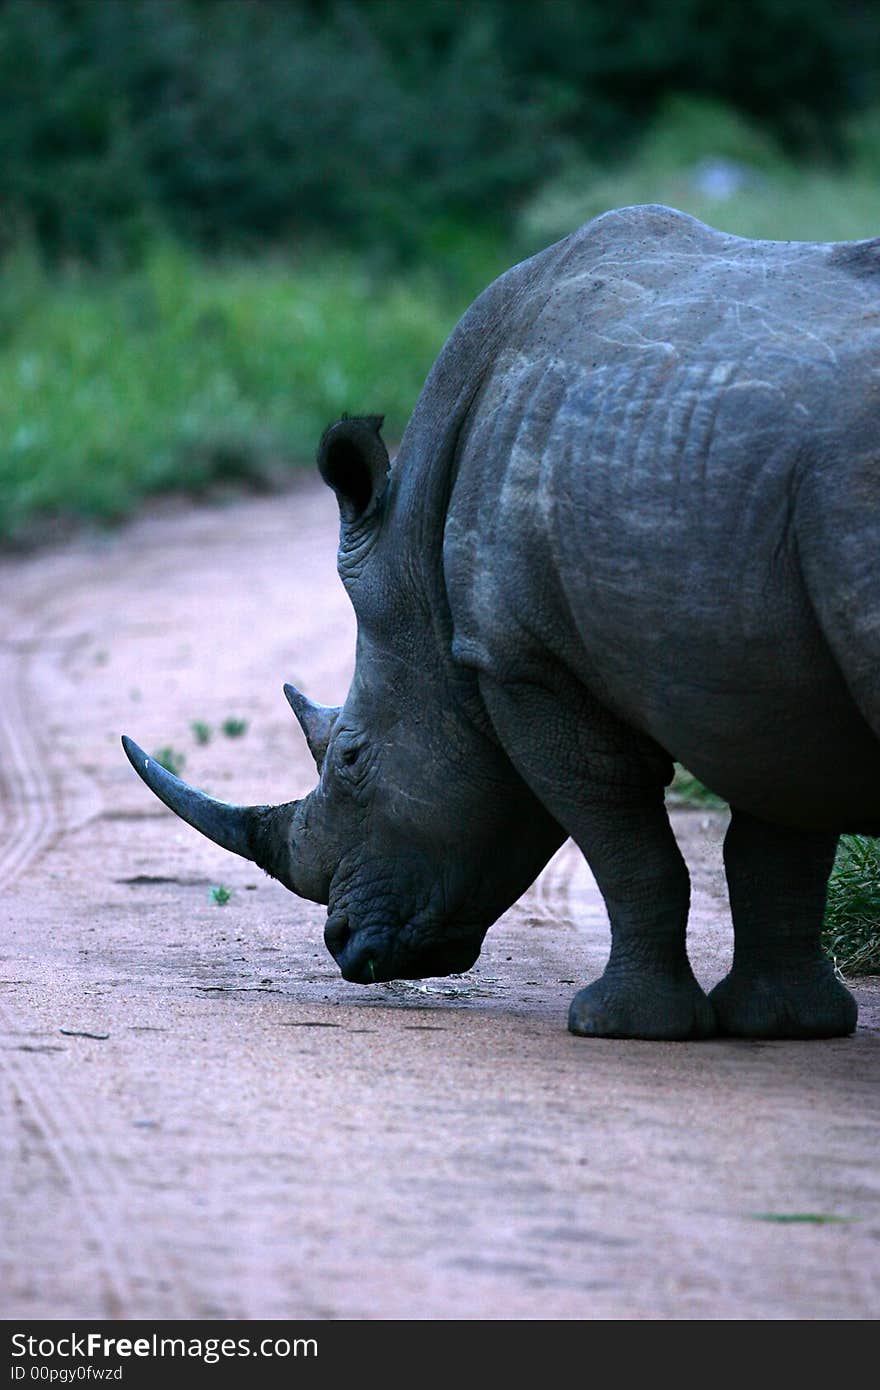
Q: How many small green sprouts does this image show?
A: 4